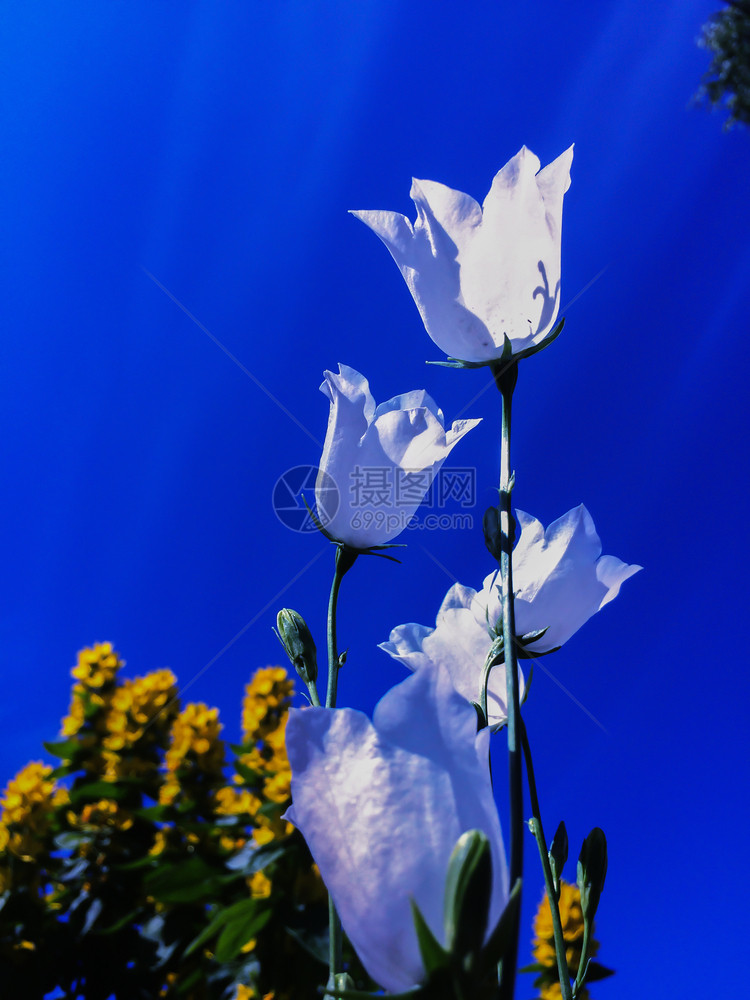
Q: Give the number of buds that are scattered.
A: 5